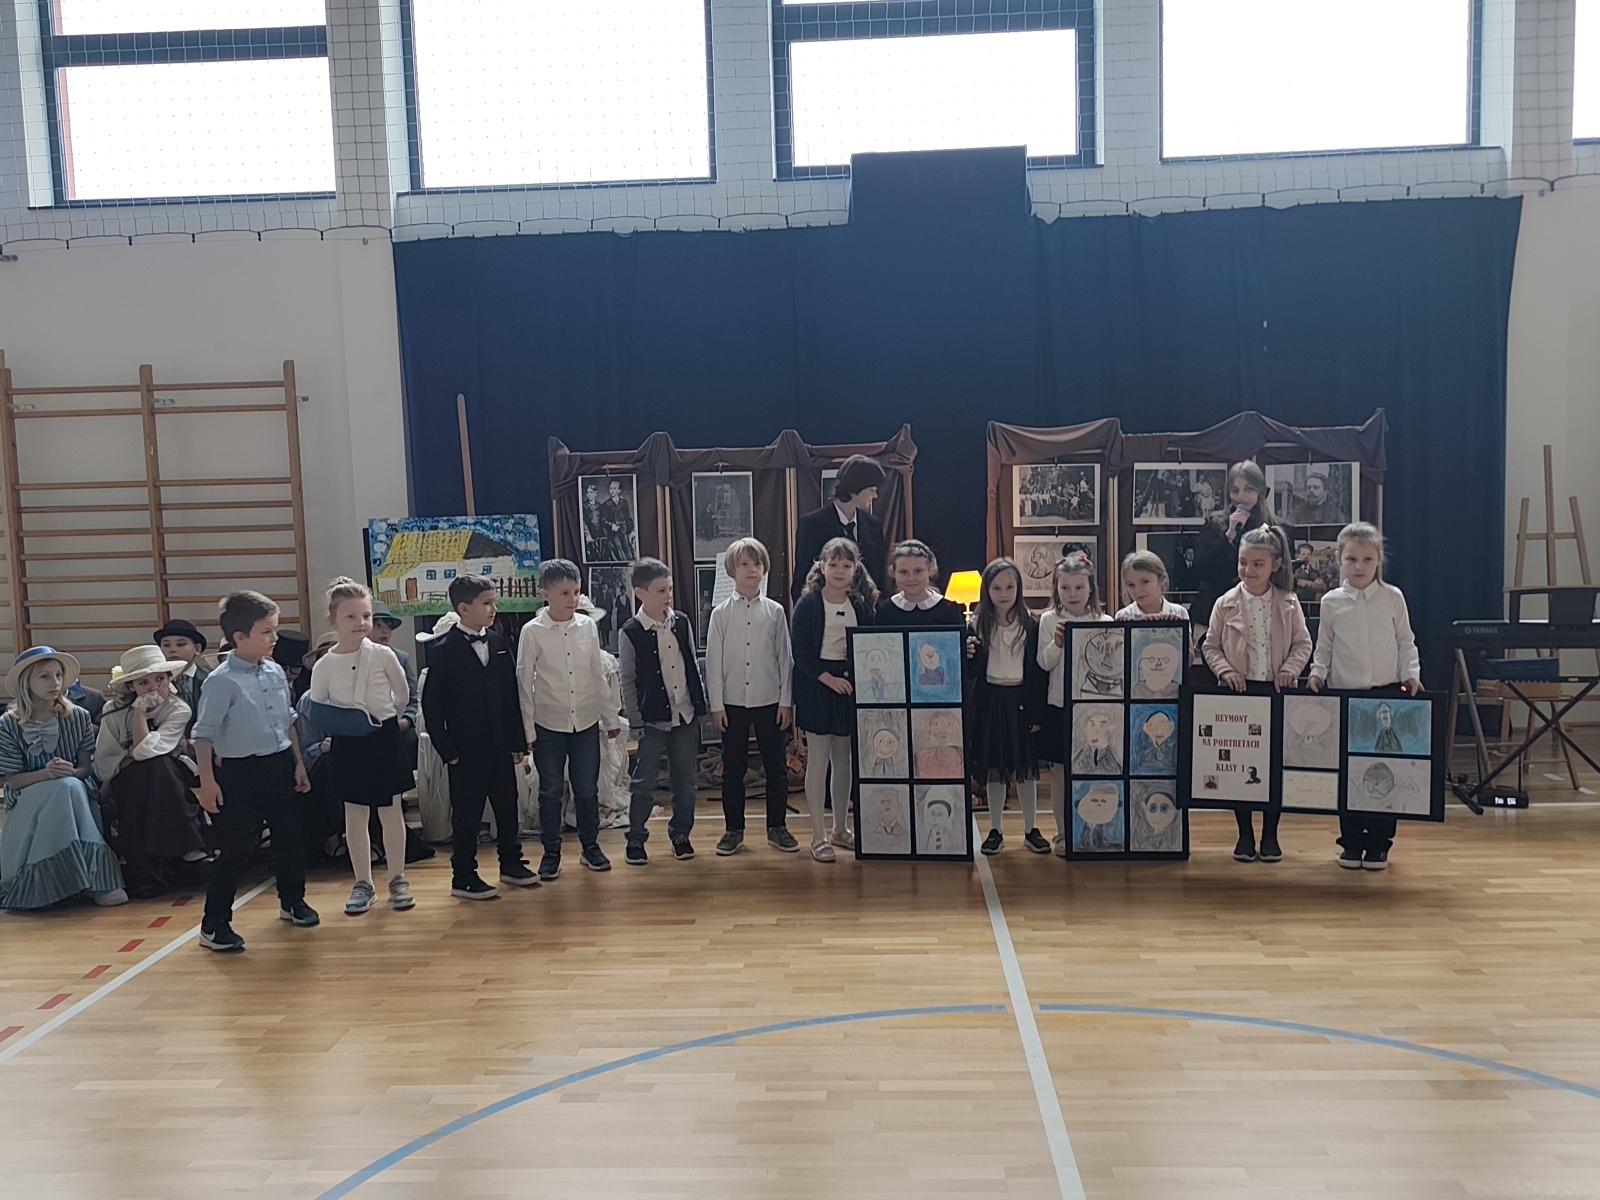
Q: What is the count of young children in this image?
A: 13